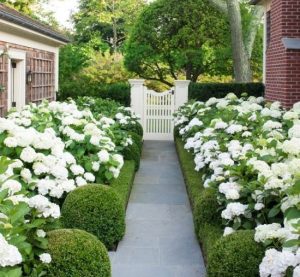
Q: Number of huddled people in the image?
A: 0